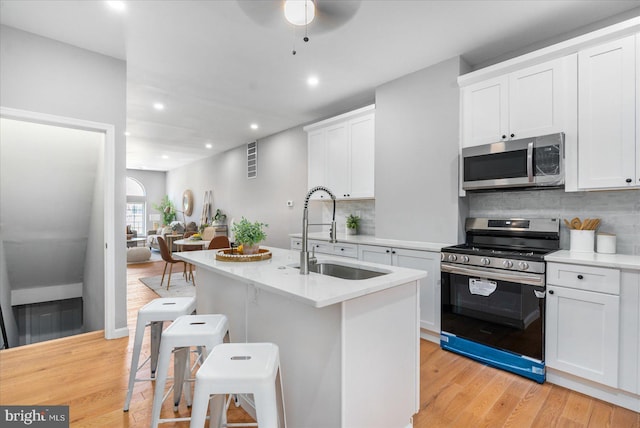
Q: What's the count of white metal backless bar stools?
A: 3